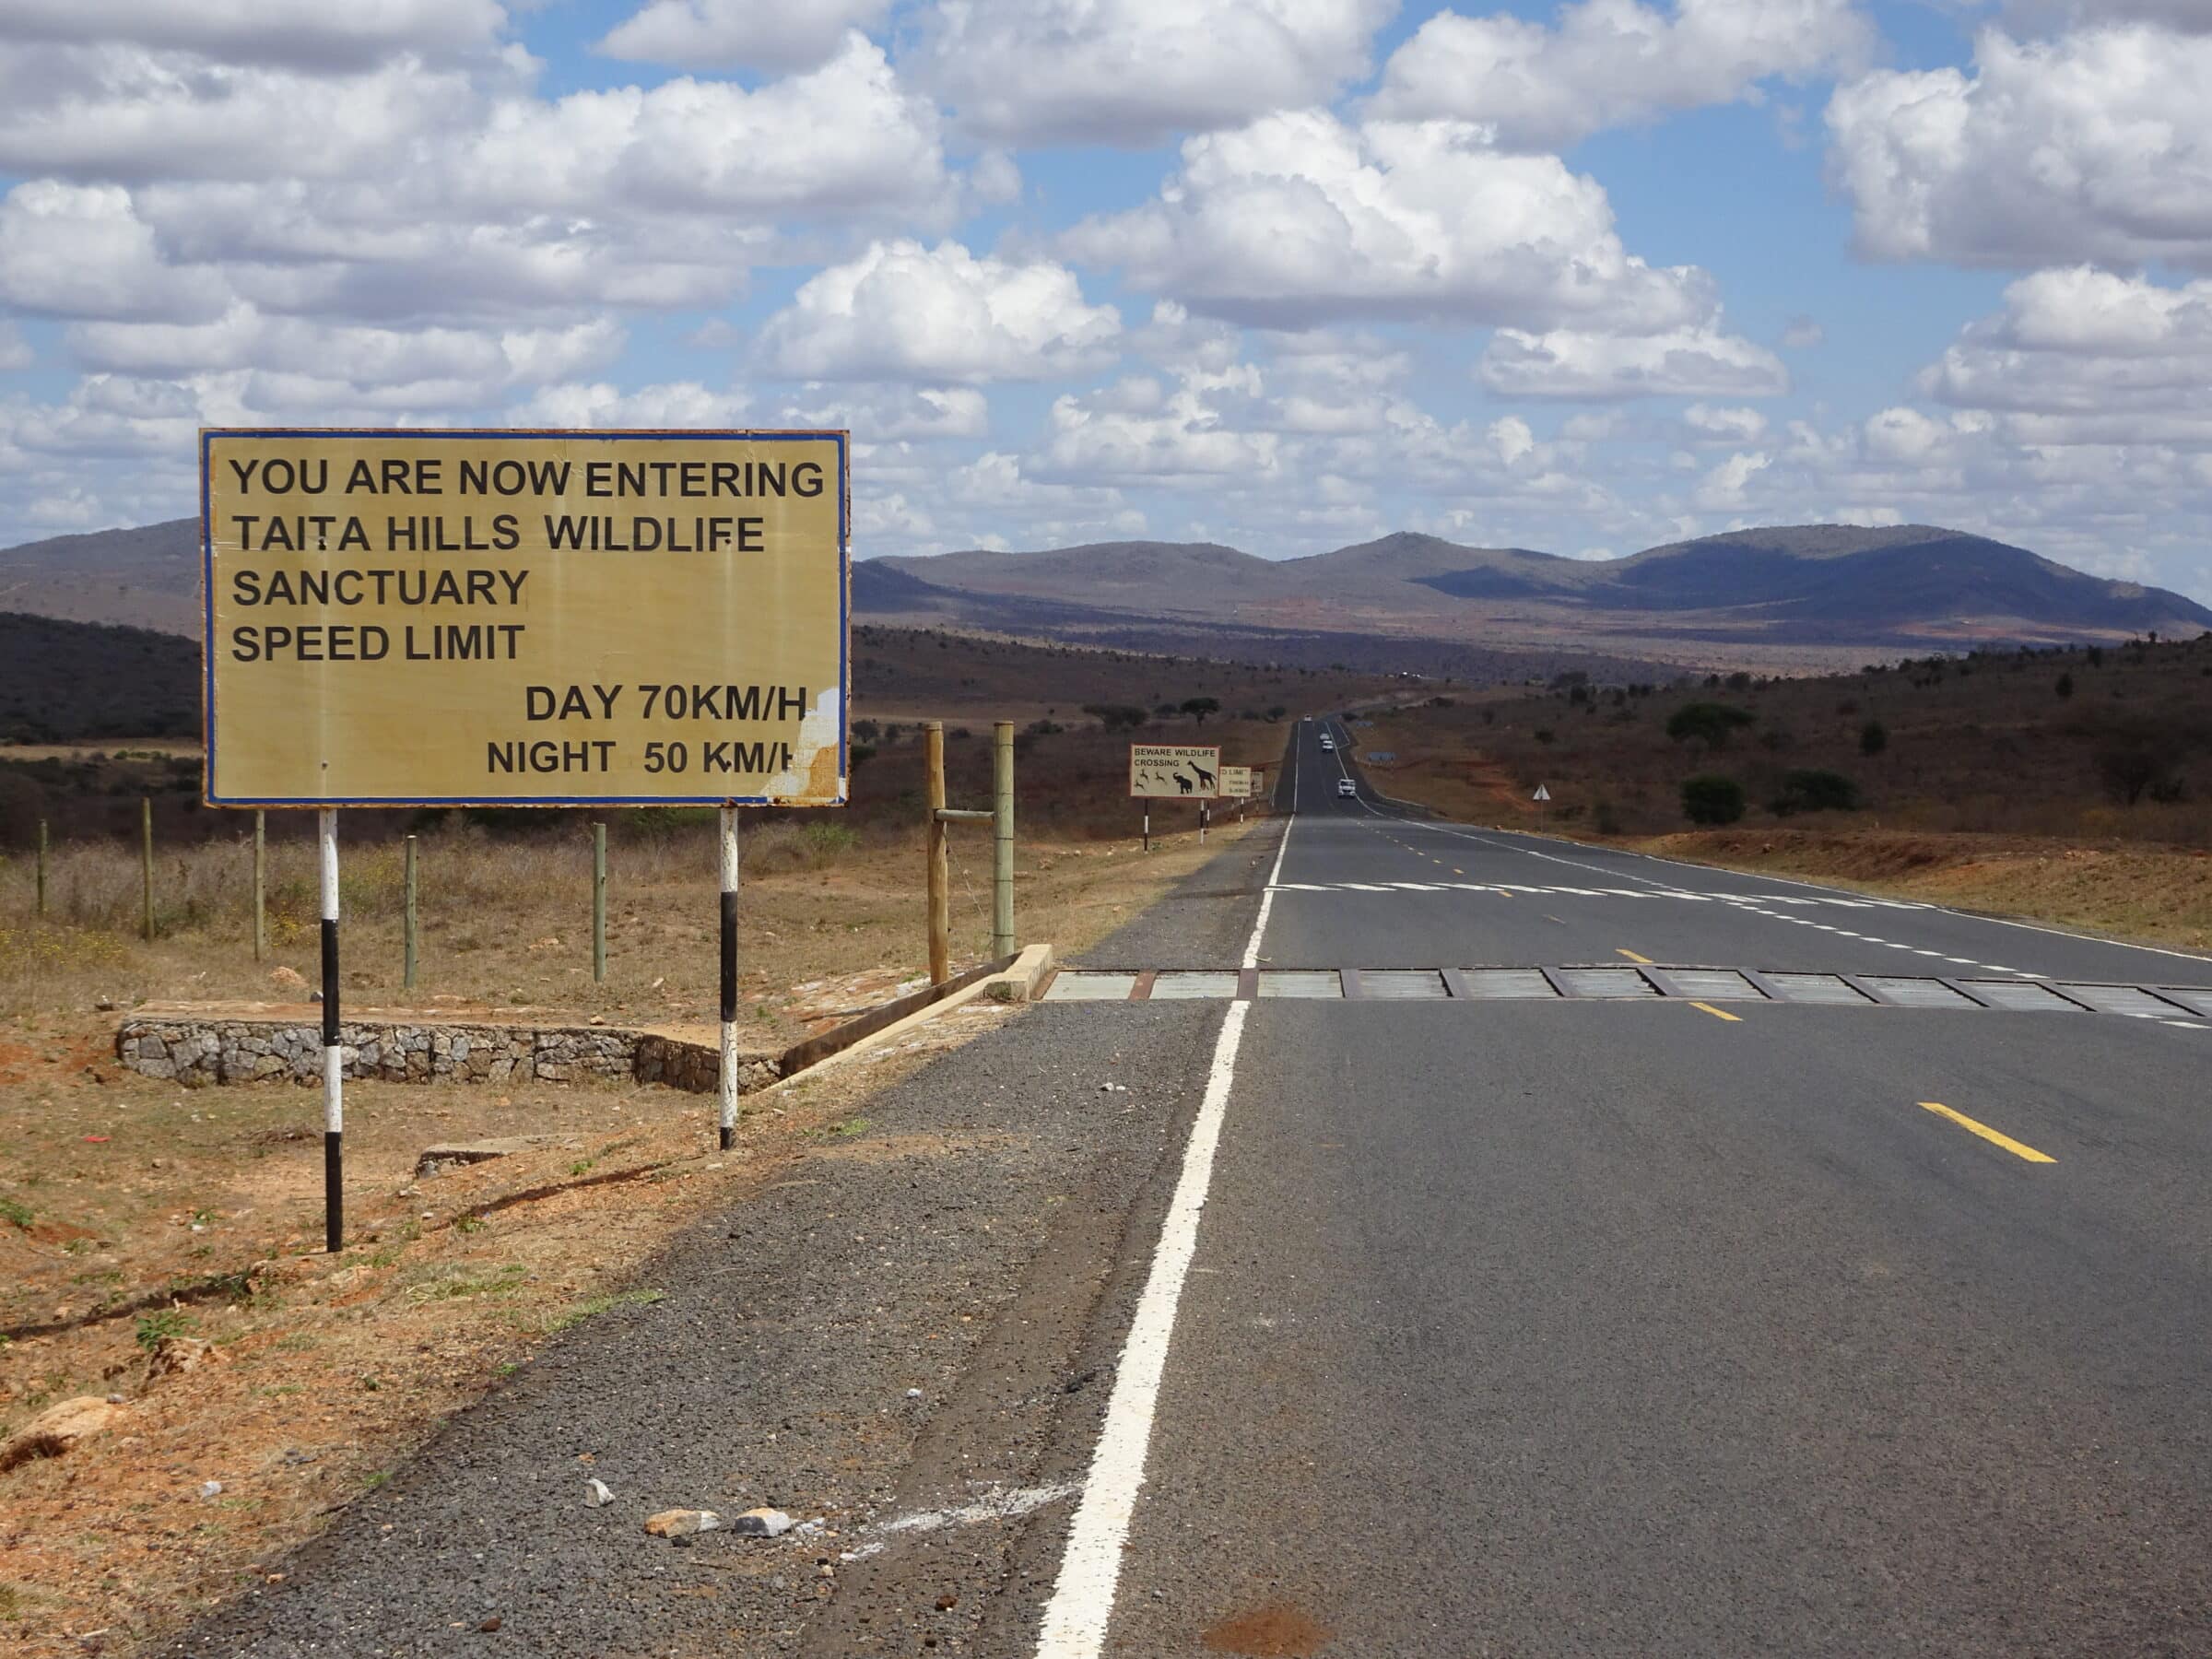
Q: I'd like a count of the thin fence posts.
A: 5